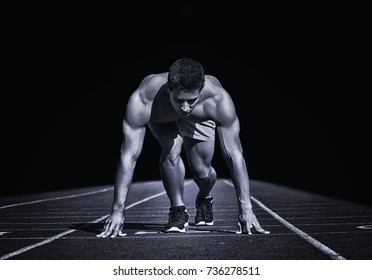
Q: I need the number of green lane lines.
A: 0